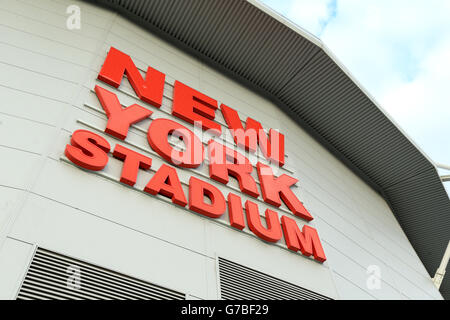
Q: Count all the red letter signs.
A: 14